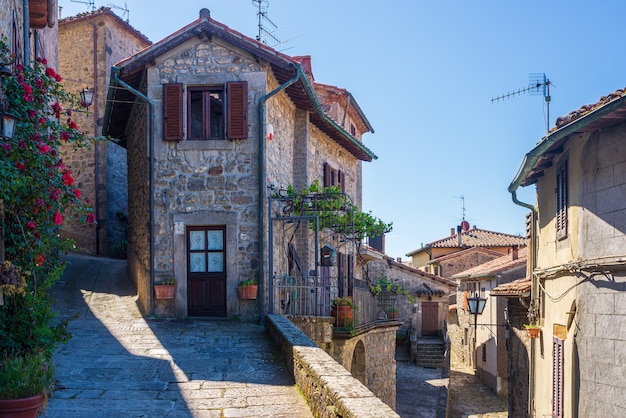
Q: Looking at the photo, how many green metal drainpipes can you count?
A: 3